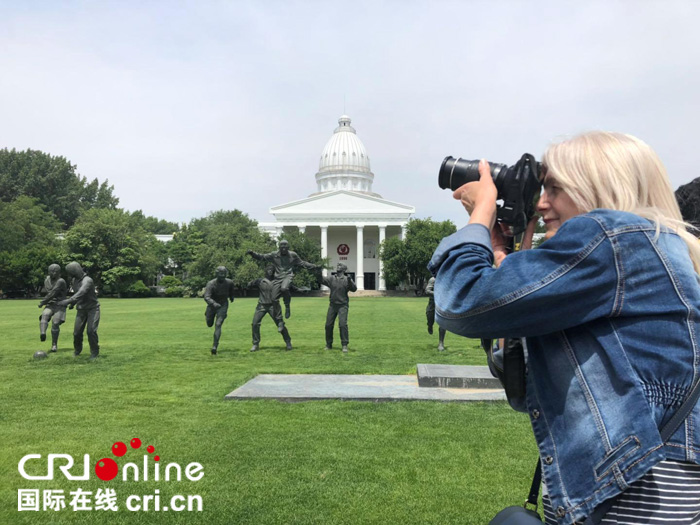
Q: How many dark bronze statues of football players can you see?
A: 7